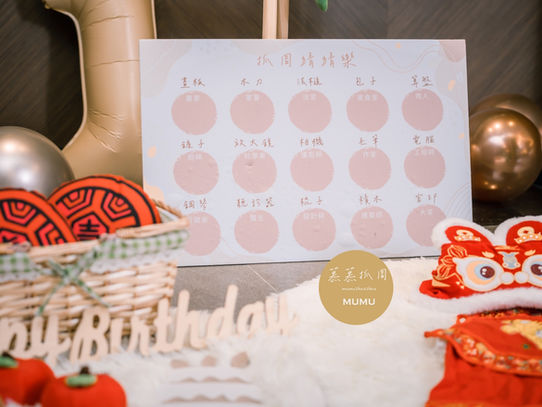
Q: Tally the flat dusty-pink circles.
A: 15